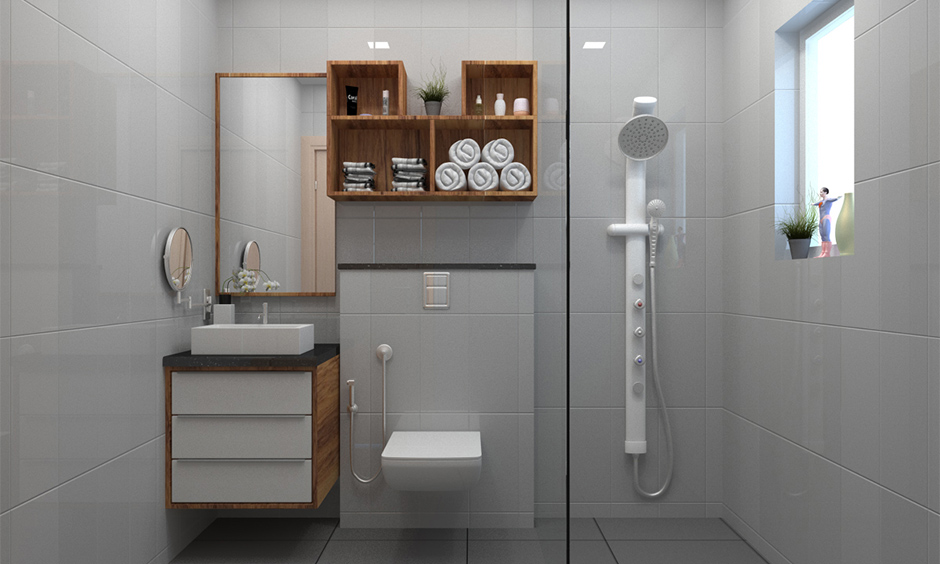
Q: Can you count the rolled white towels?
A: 5